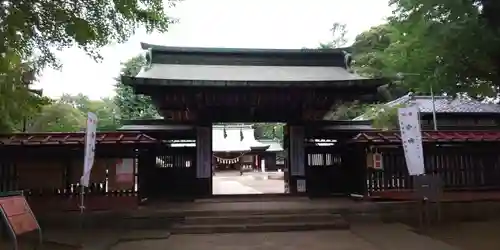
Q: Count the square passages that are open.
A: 1